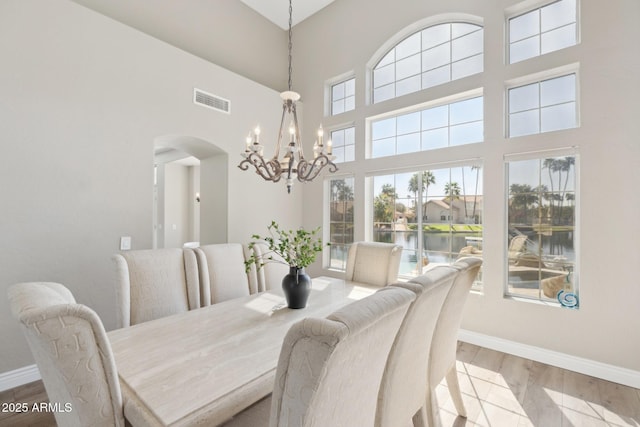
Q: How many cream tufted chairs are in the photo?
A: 8